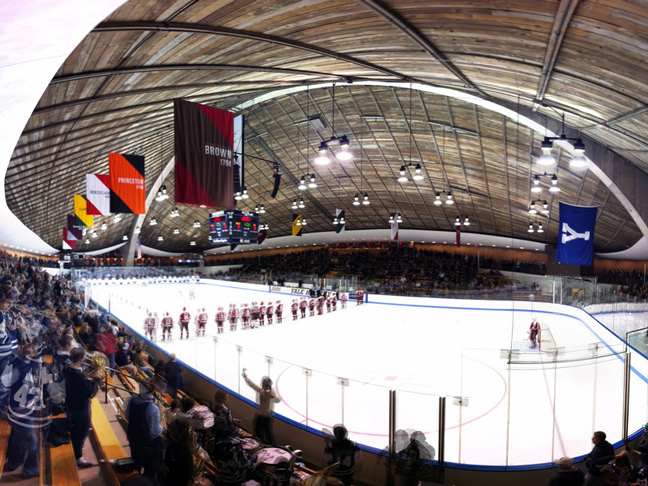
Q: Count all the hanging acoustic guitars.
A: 0